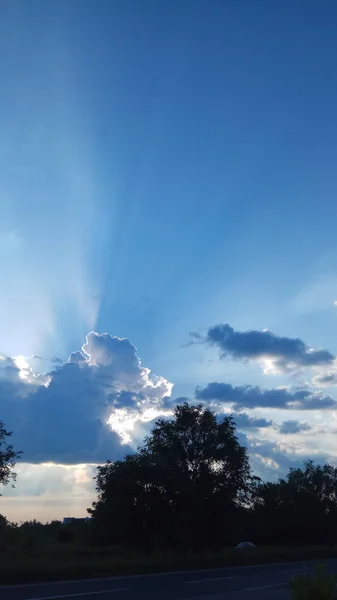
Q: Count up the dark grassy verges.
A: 1